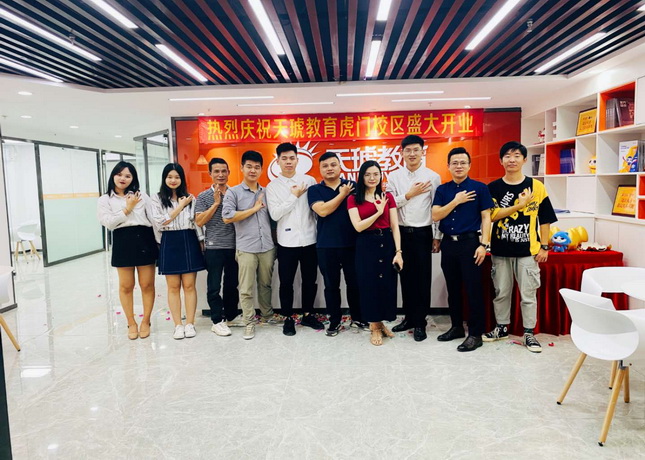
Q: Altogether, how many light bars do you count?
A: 14